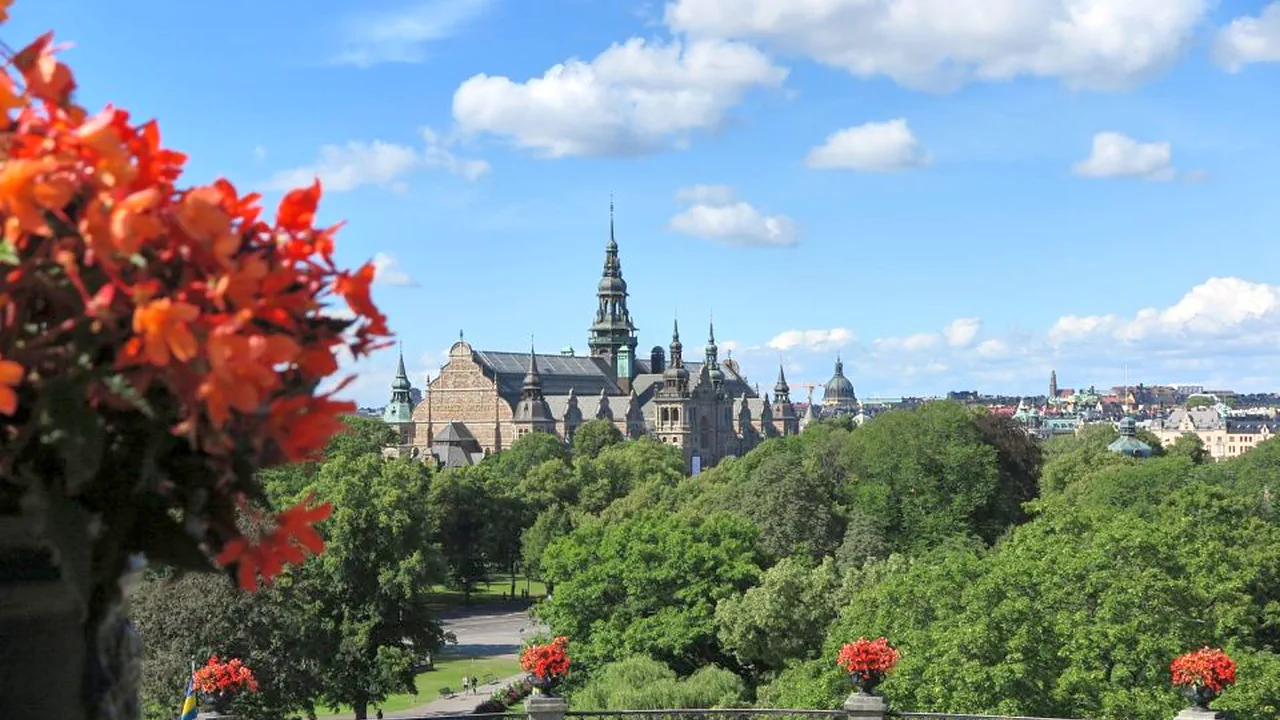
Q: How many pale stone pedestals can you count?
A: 4